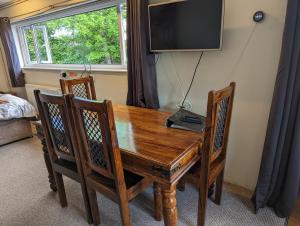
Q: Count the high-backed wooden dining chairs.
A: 4